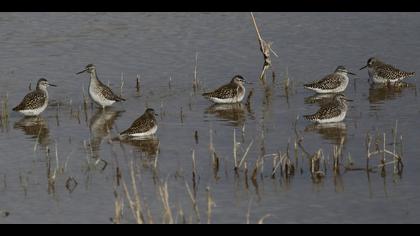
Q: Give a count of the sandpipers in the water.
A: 7